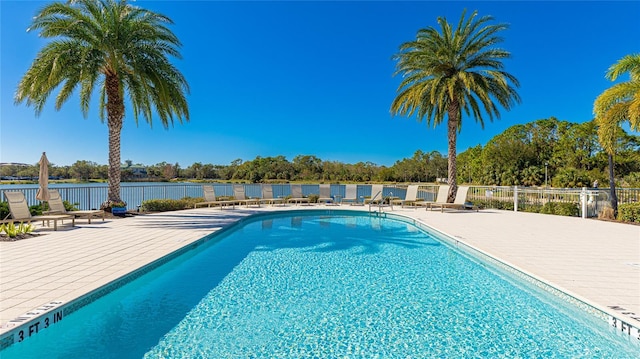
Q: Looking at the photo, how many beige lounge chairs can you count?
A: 12